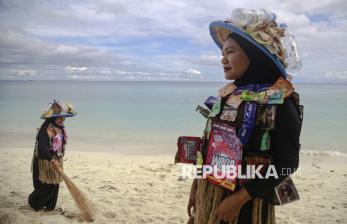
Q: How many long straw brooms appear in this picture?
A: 1